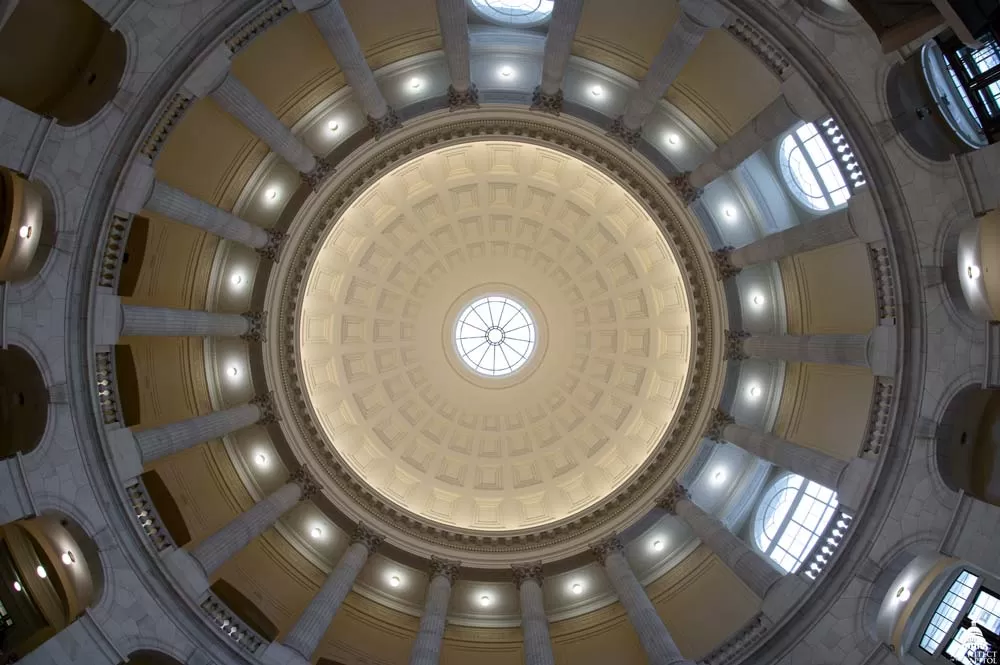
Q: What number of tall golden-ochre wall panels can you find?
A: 15